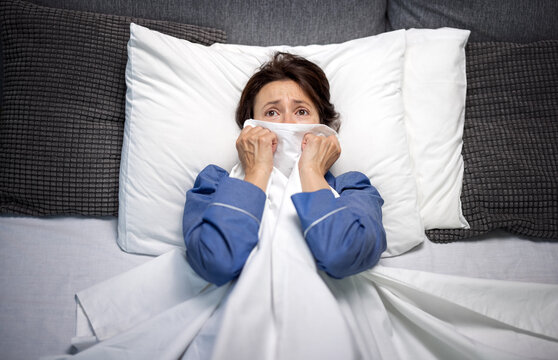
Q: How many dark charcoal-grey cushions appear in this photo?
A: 2